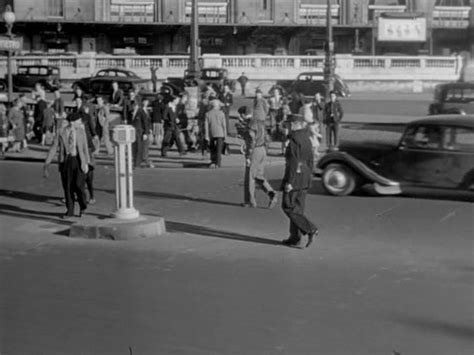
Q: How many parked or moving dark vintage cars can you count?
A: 6